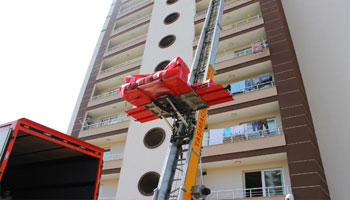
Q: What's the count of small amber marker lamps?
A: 3